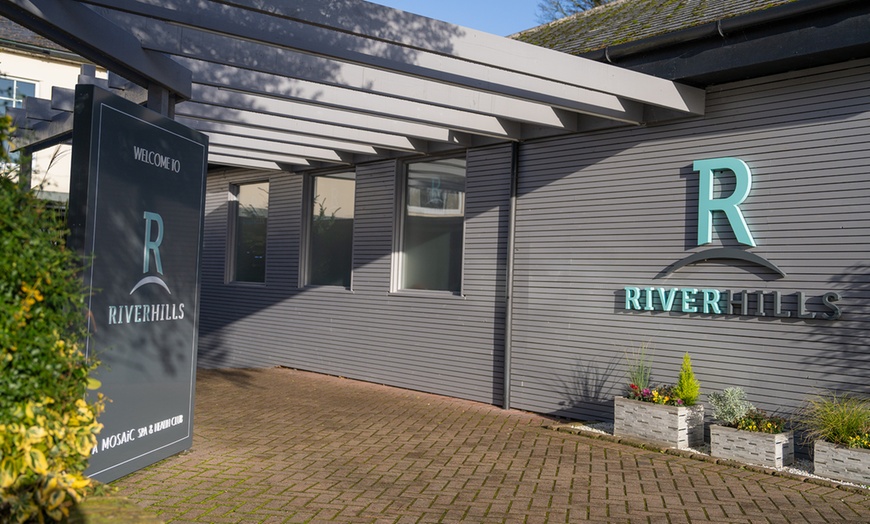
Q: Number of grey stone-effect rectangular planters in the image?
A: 3